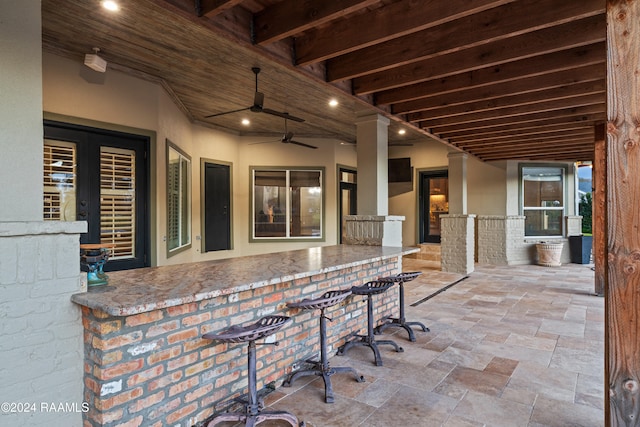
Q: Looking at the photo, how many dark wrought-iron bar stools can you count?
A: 4